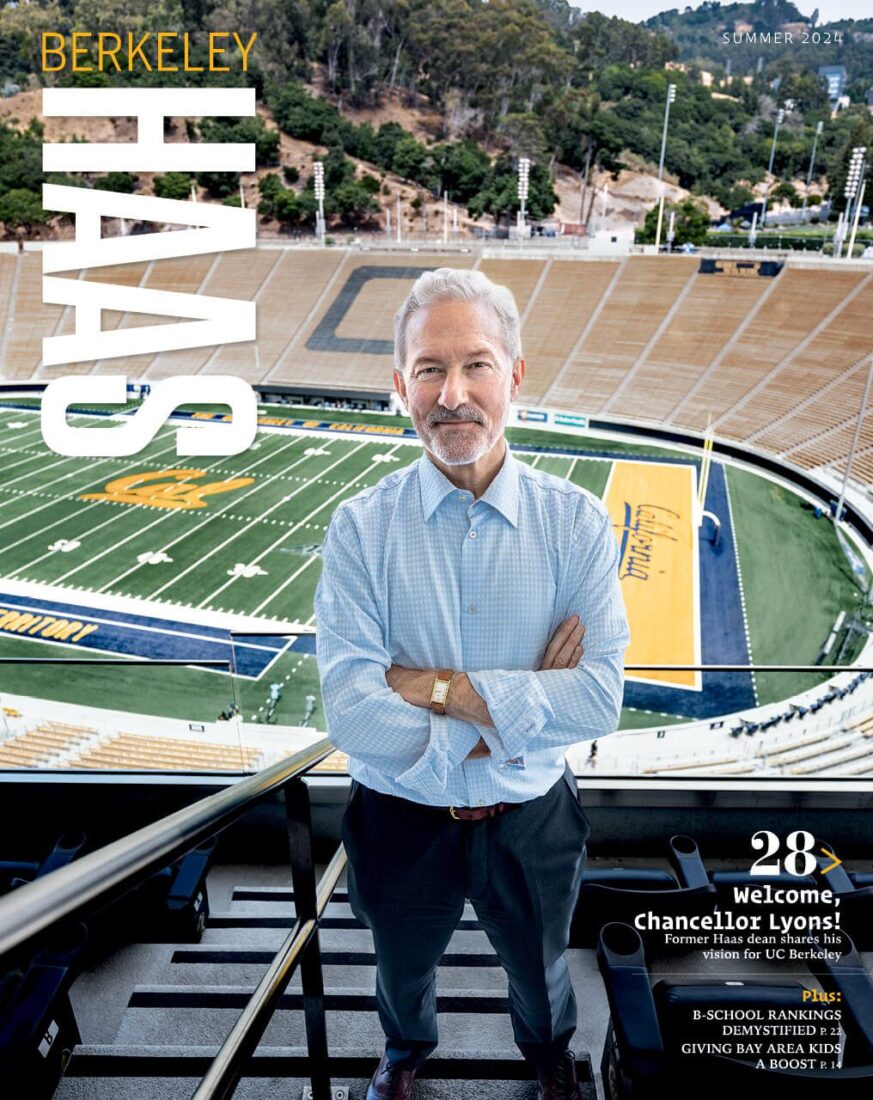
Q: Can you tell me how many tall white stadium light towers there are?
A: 6